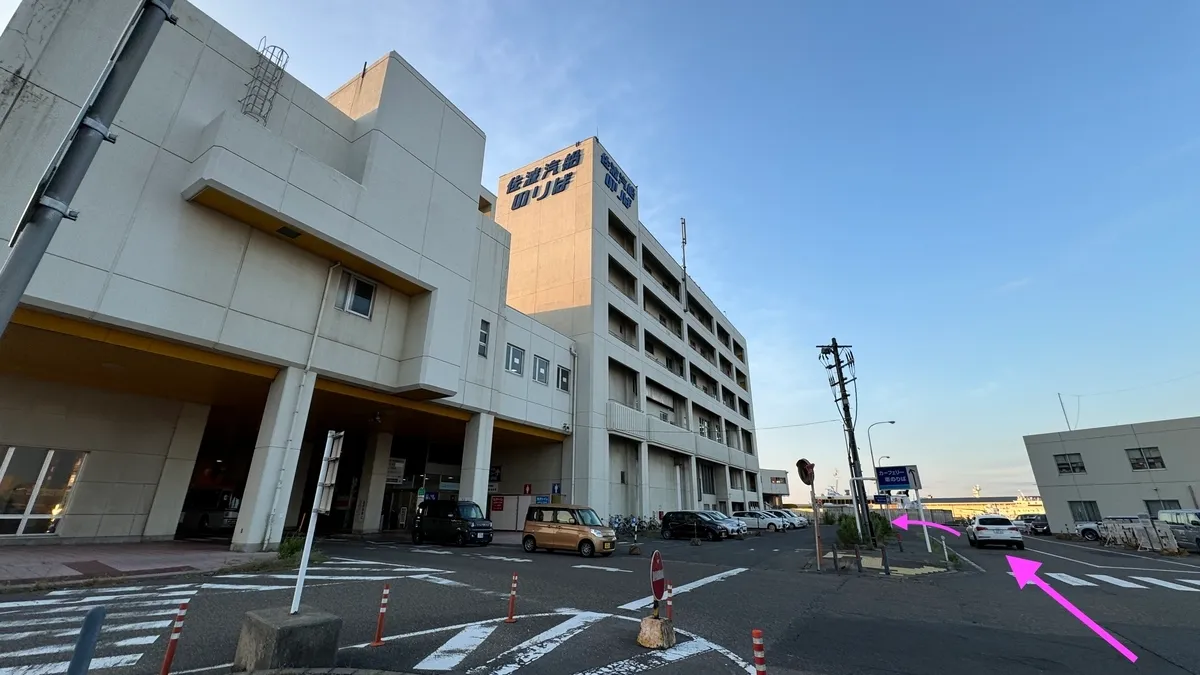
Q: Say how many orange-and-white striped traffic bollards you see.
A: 5